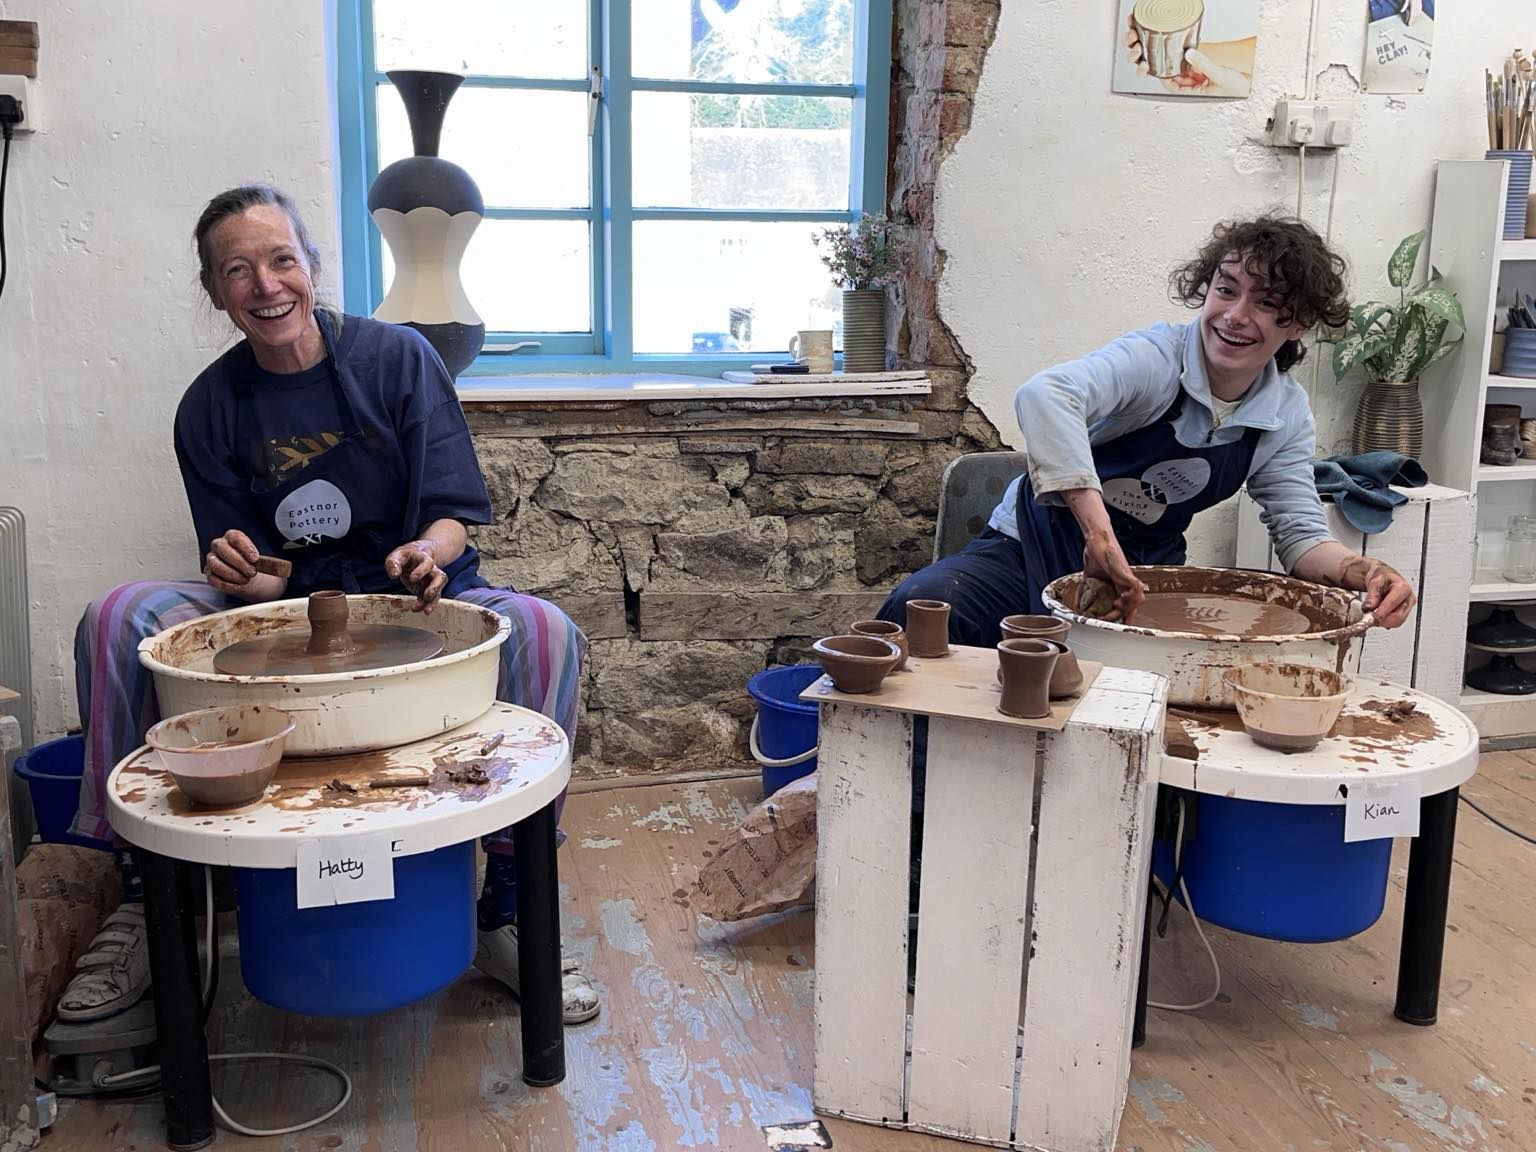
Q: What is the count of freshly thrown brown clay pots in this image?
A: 7